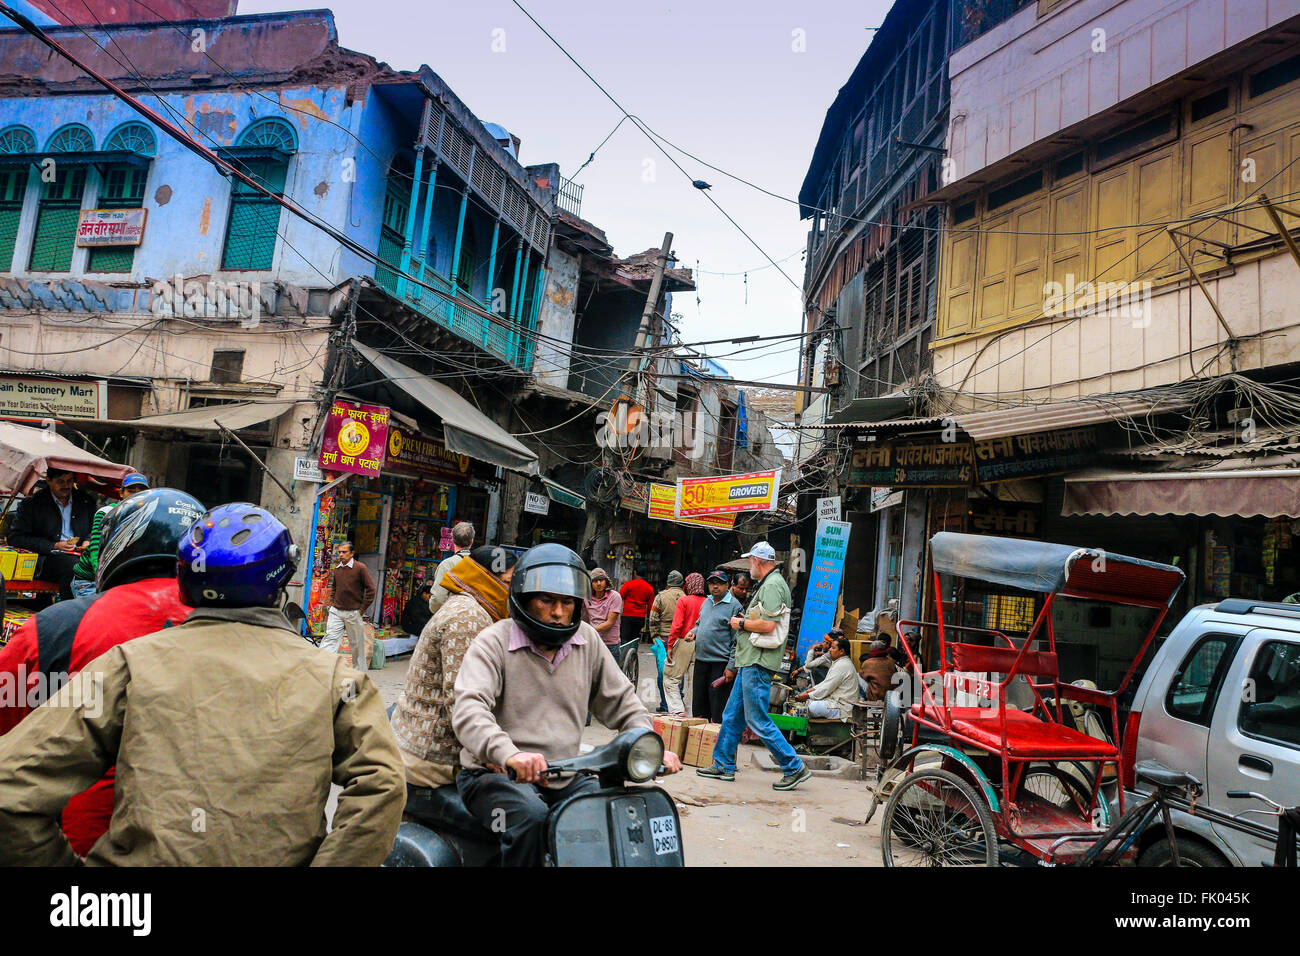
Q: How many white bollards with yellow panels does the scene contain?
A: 0